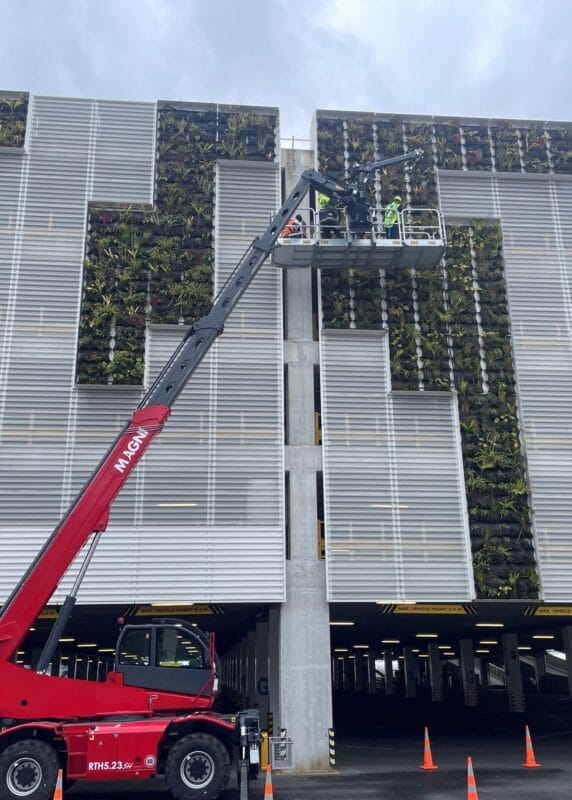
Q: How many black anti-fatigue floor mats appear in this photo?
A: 0